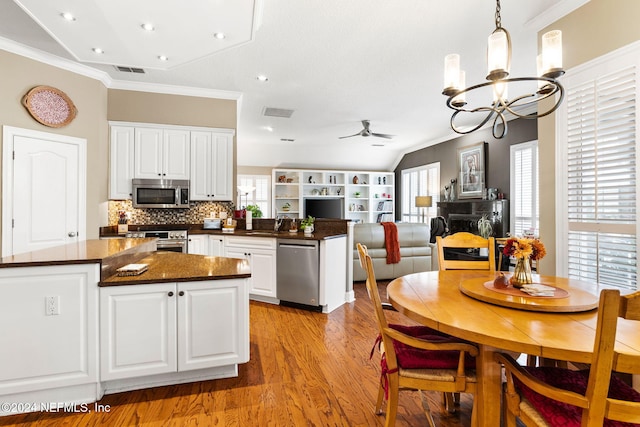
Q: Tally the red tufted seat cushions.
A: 2